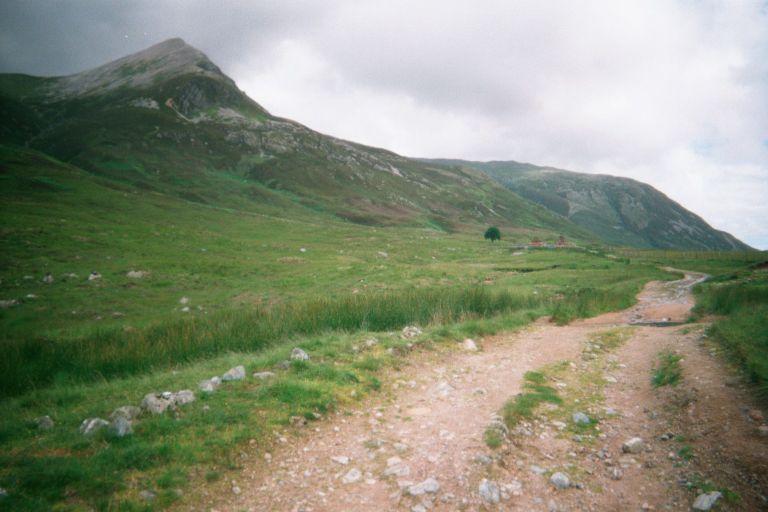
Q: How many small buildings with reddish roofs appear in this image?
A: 2